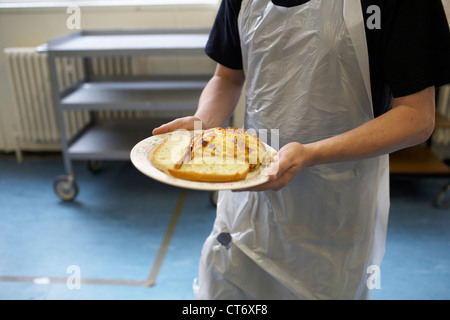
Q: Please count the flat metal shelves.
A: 3